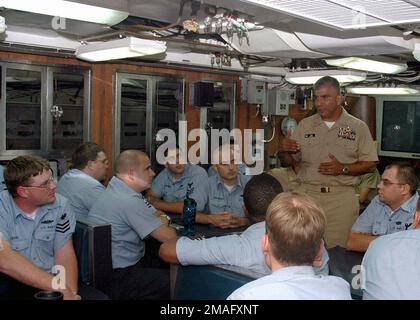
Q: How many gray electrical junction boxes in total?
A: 2